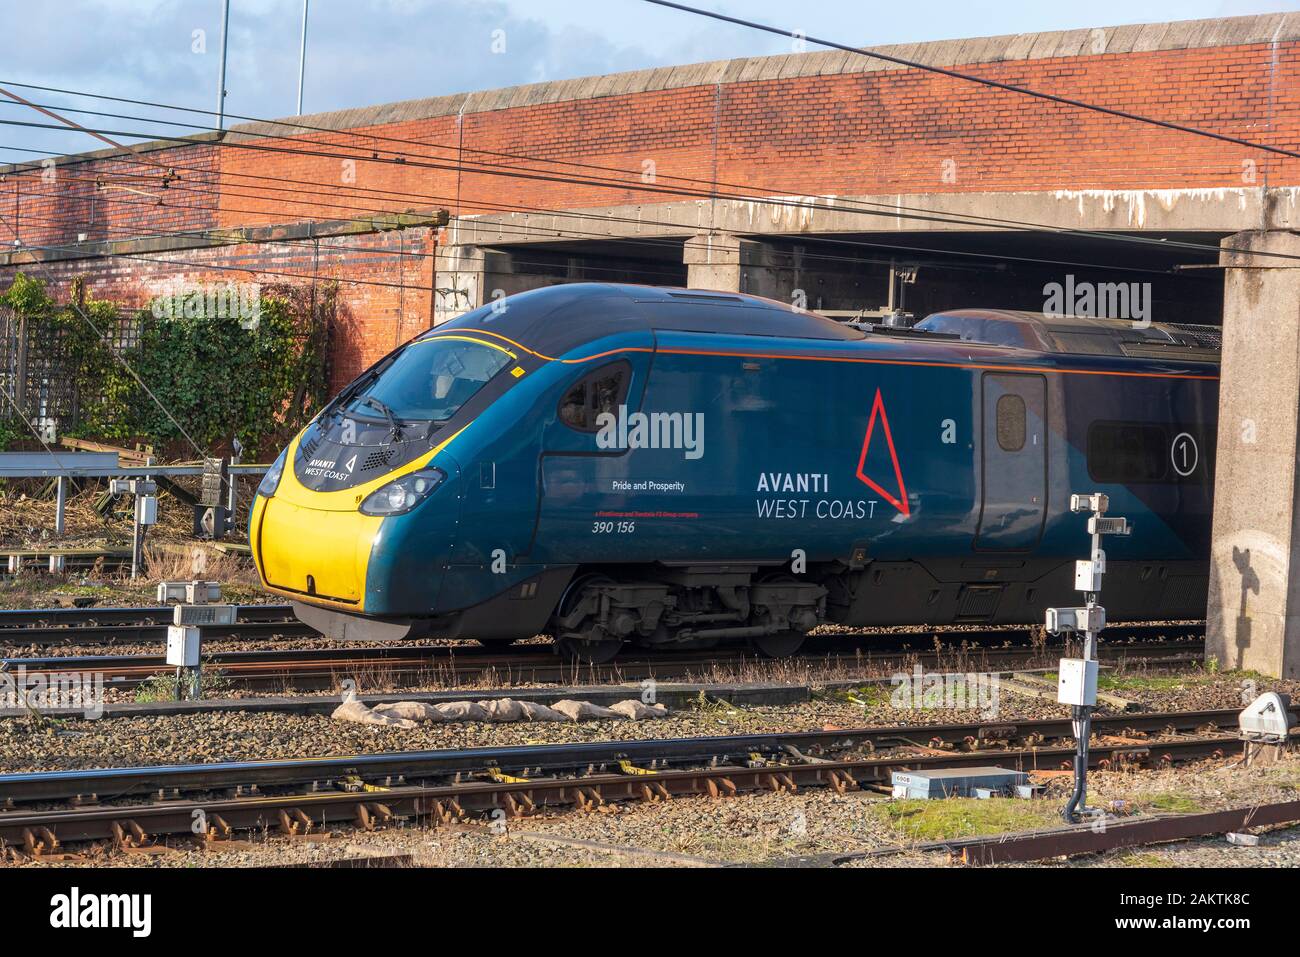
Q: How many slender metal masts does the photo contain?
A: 2